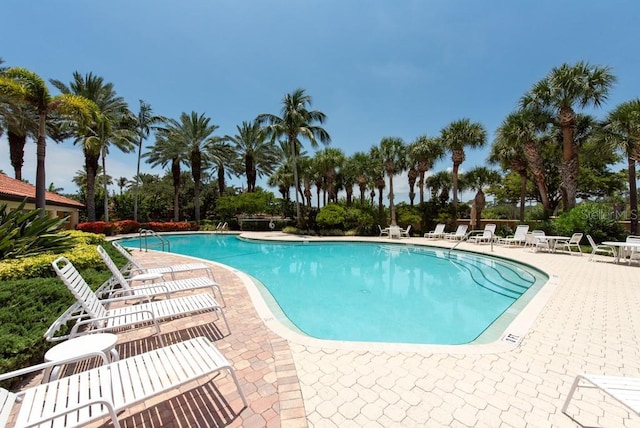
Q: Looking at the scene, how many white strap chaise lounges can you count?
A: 9